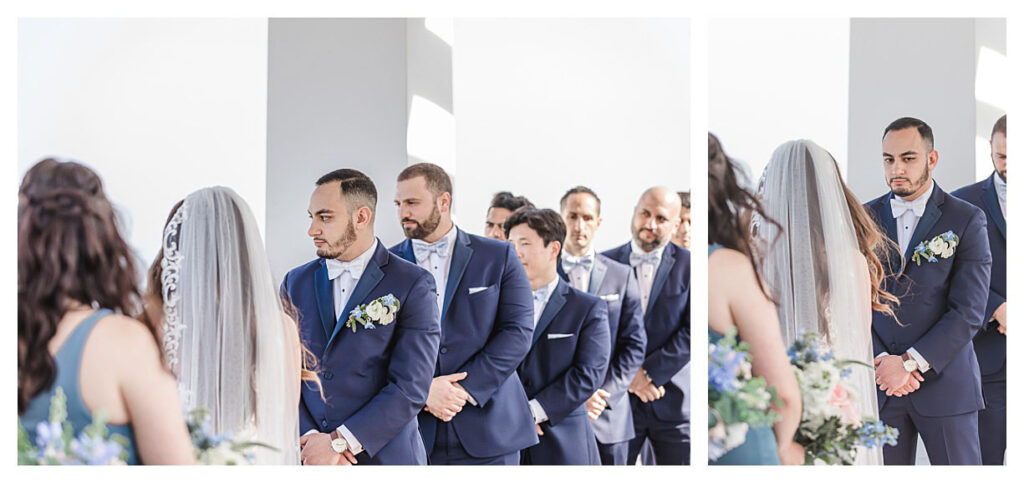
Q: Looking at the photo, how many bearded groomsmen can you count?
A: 2